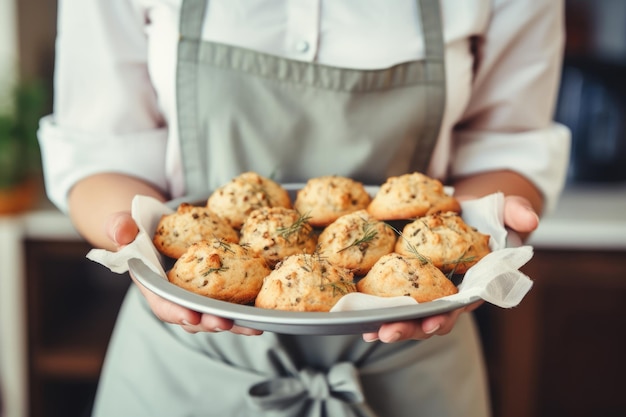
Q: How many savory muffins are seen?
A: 10